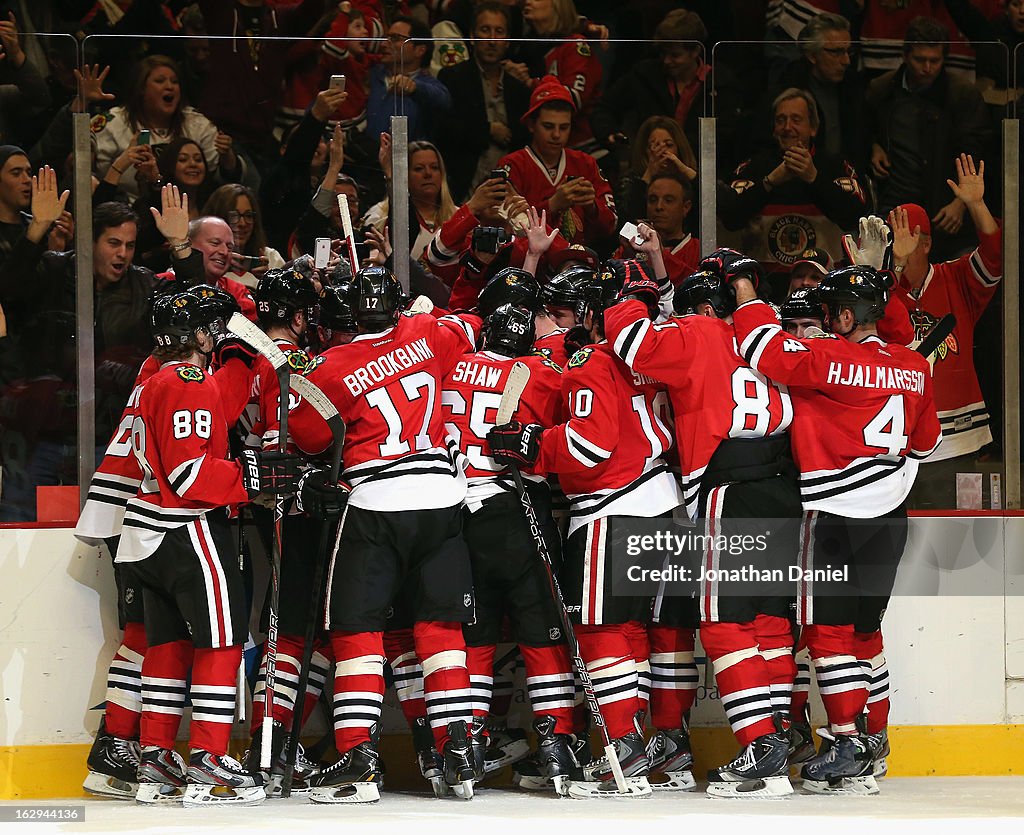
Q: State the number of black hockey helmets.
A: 12